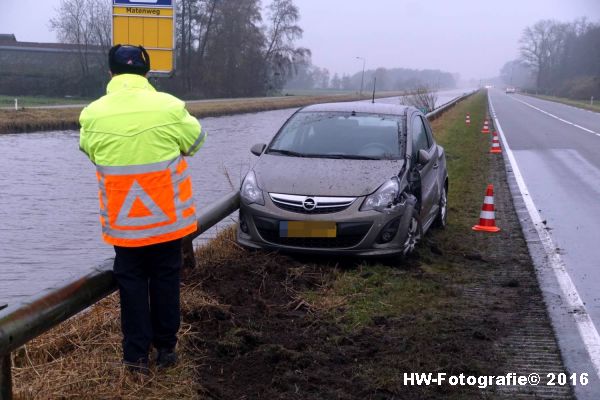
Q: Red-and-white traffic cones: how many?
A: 4